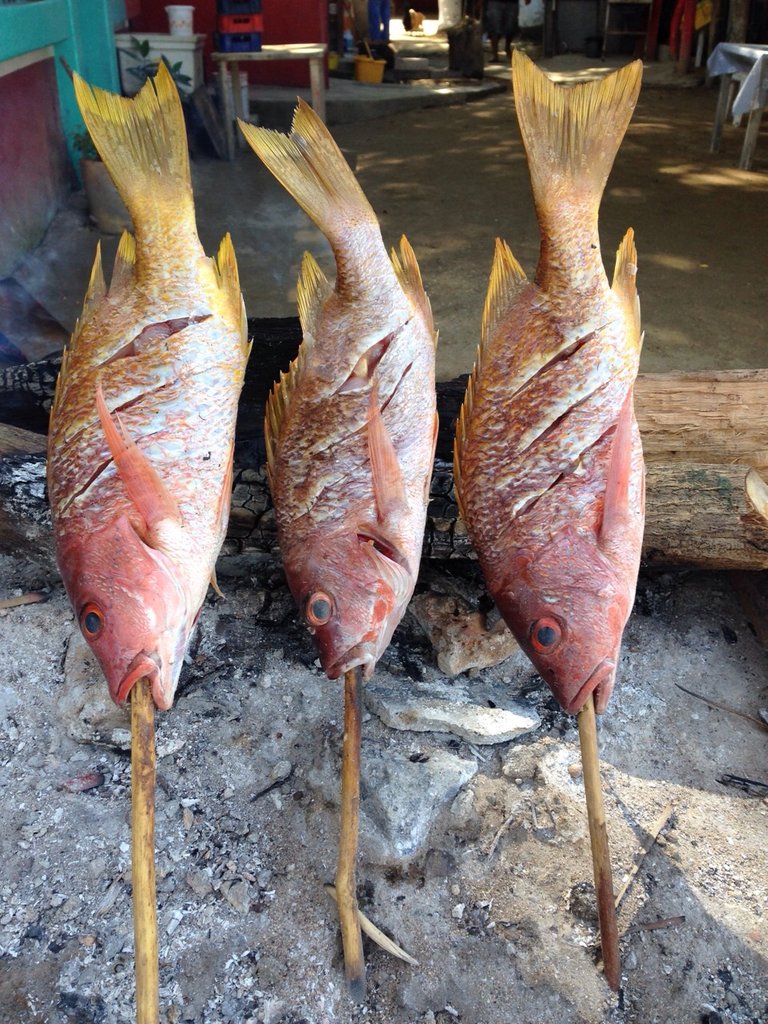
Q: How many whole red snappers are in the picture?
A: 3